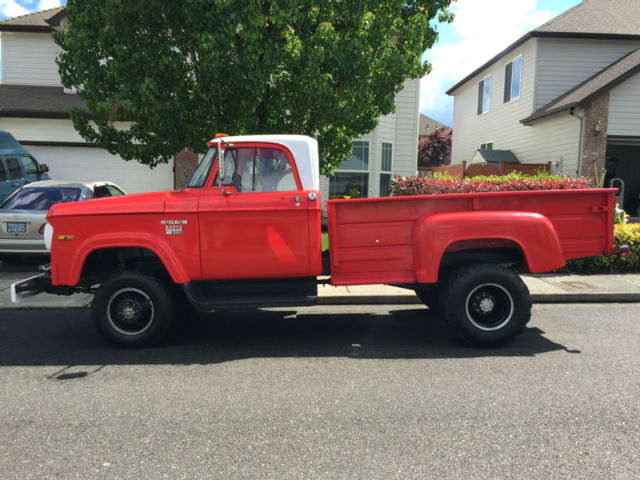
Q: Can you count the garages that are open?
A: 1